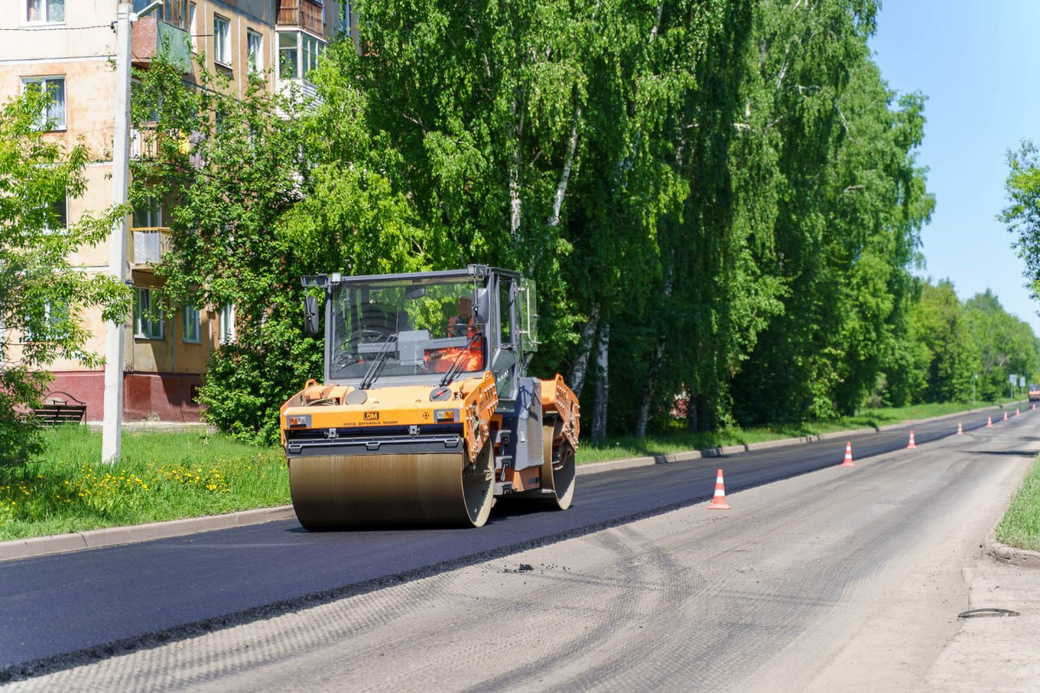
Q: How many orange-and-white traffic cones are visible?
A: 8